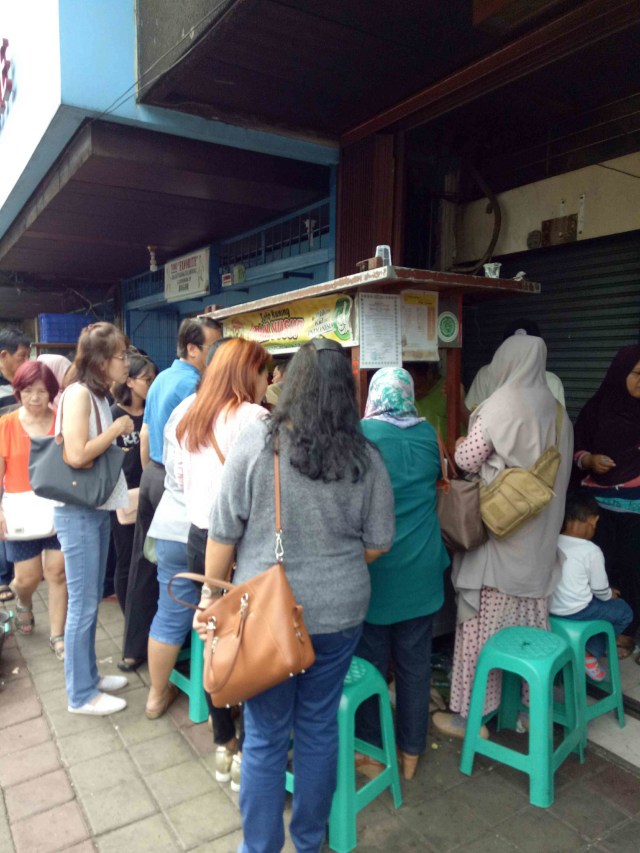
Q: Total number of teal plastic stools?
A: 4